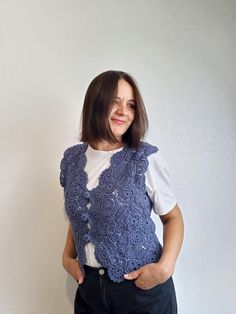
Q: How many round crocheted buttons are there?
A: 3